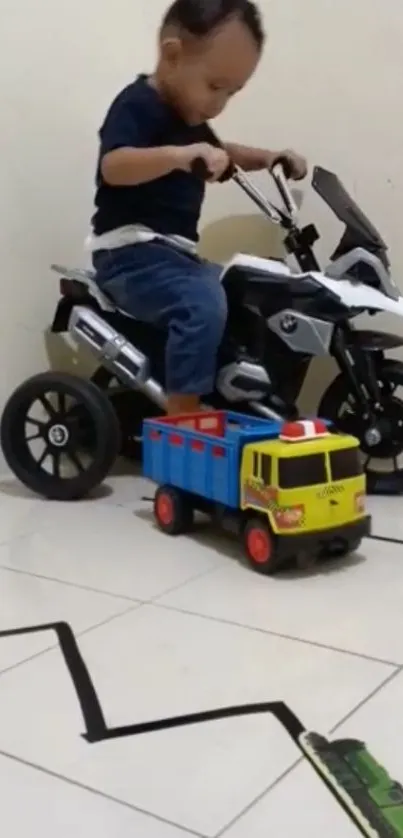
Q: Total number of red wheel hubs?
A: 2